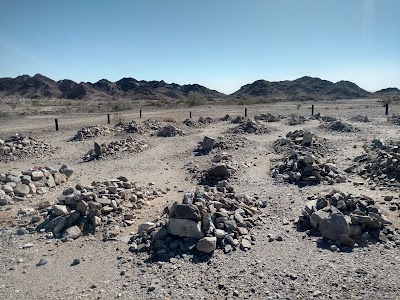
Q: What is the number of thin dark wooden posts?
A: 7